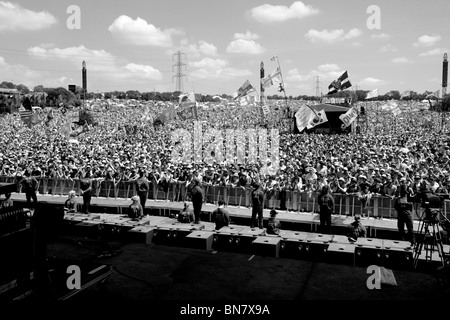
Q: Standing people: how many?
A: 7